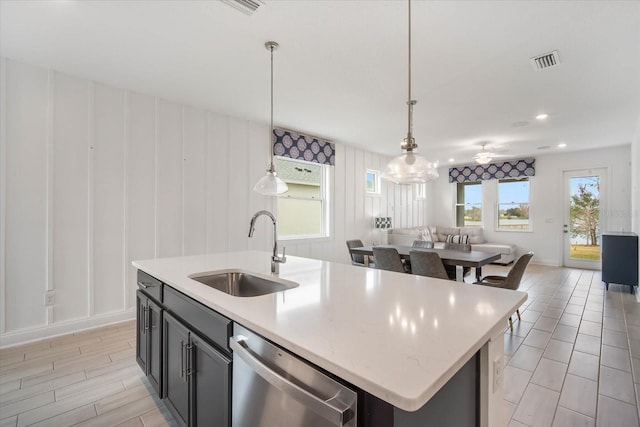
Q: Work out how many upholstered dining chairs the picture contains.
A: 6